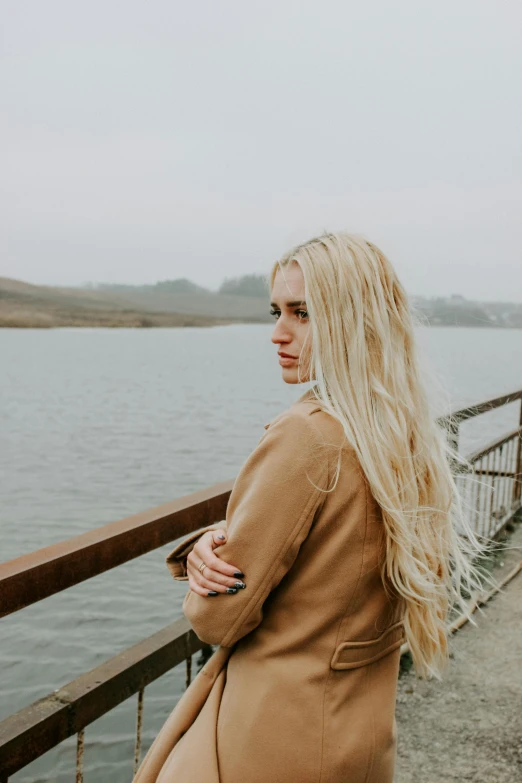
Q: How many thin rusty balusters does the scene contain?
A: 3